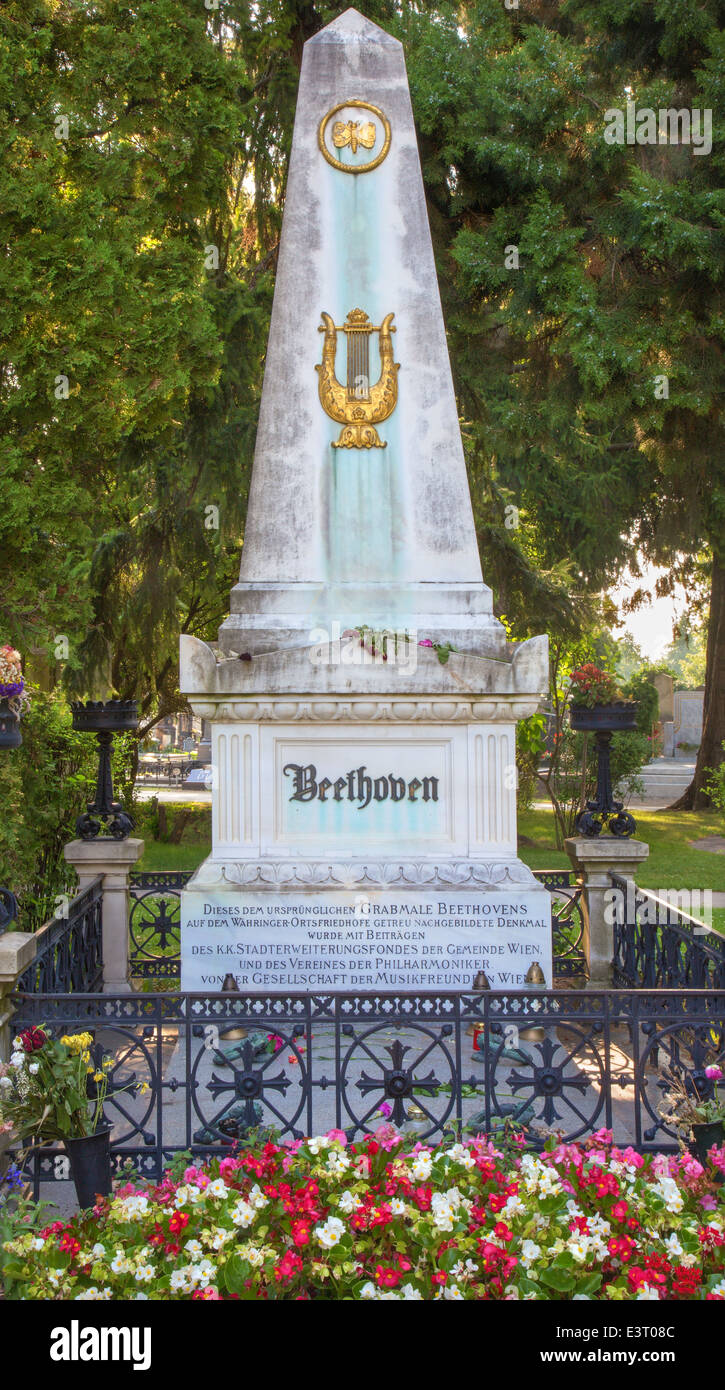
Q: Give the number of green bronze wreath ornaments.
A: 4